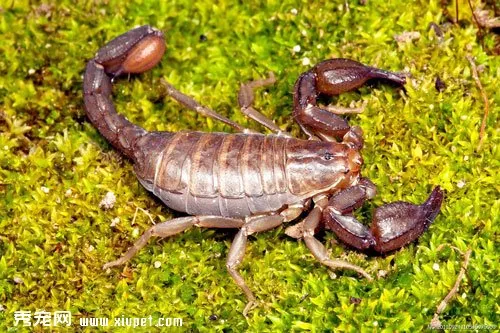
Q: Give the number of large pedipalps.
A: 2